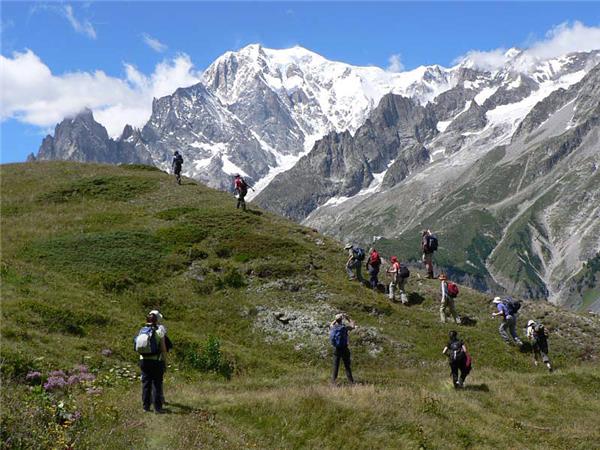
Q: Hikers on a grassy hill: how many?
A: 12